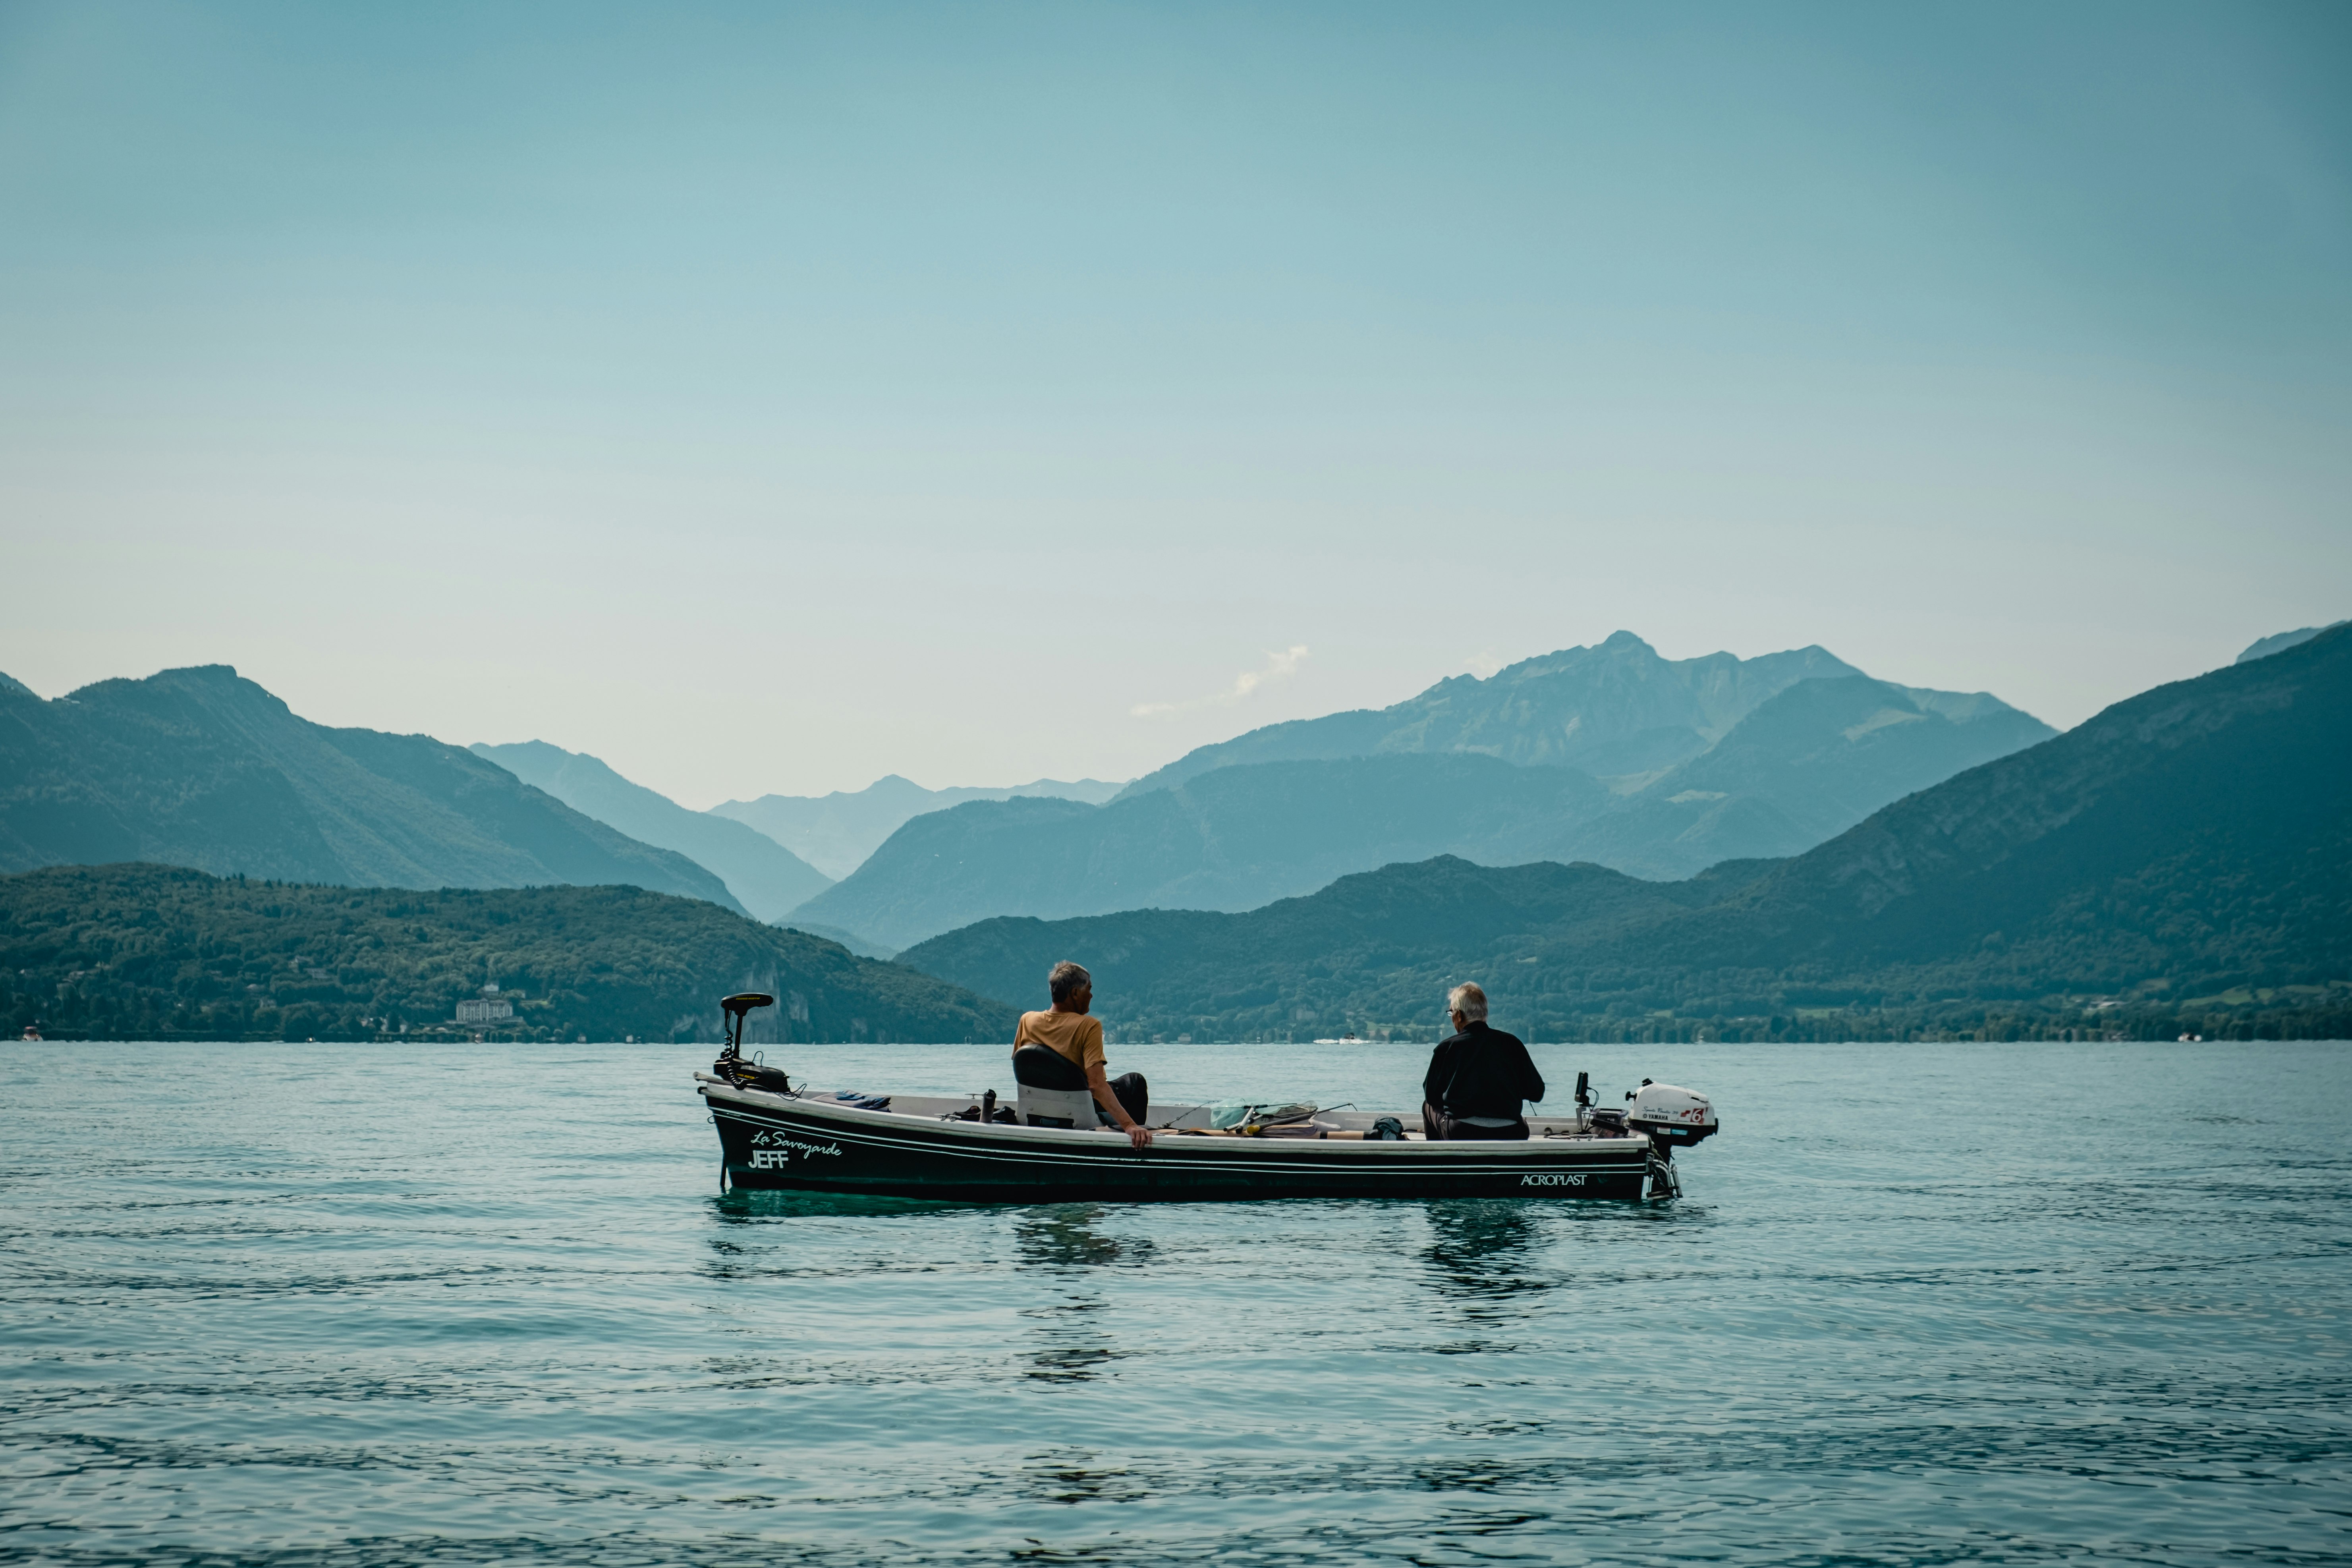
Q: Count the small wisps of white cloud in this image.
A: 2